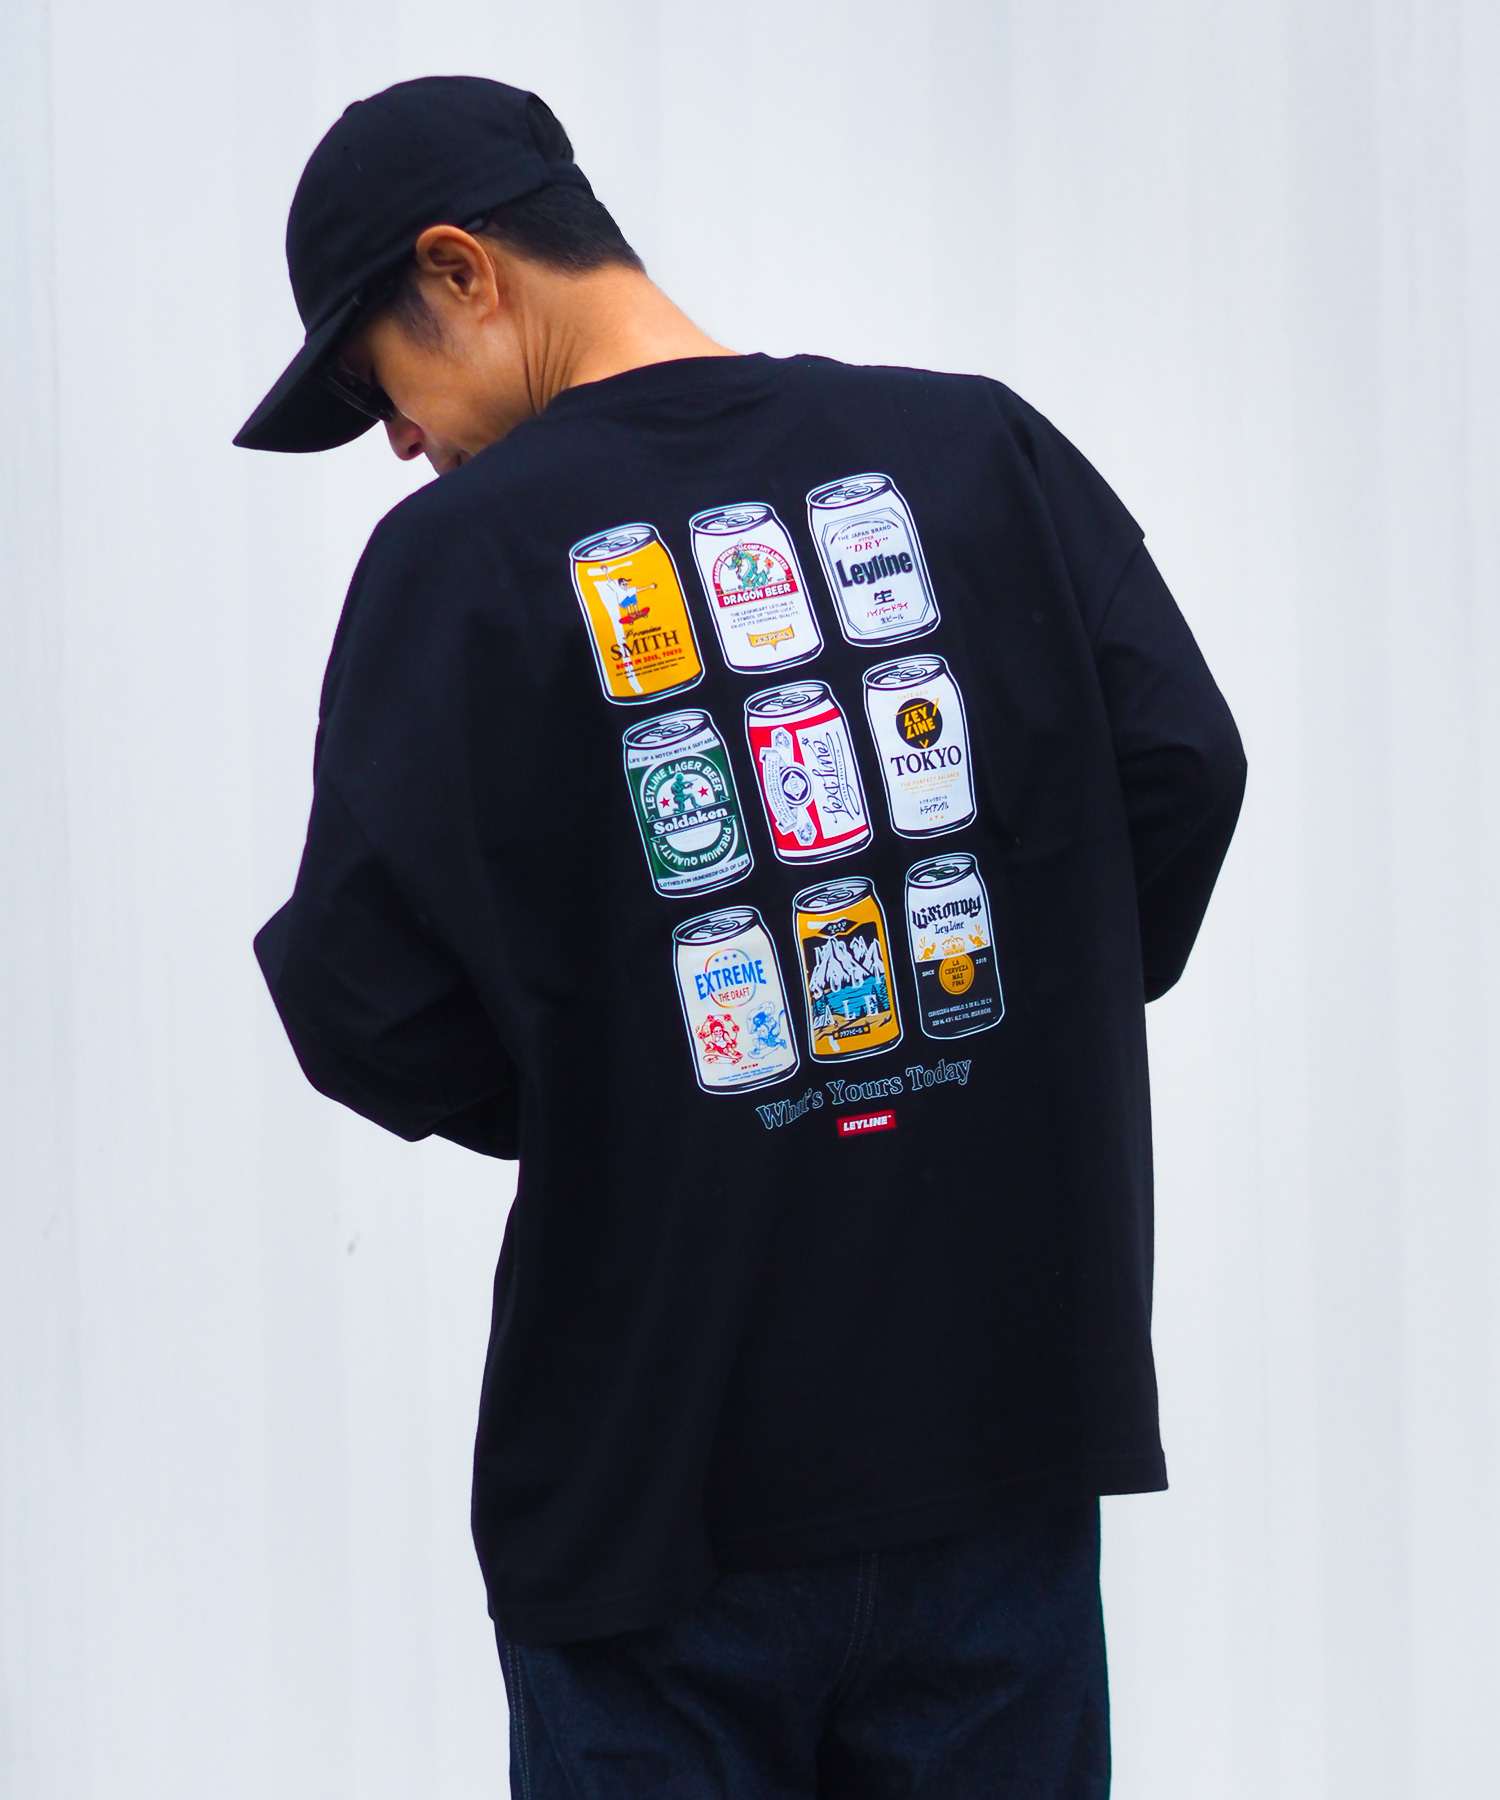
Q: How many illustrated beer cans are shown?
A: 9